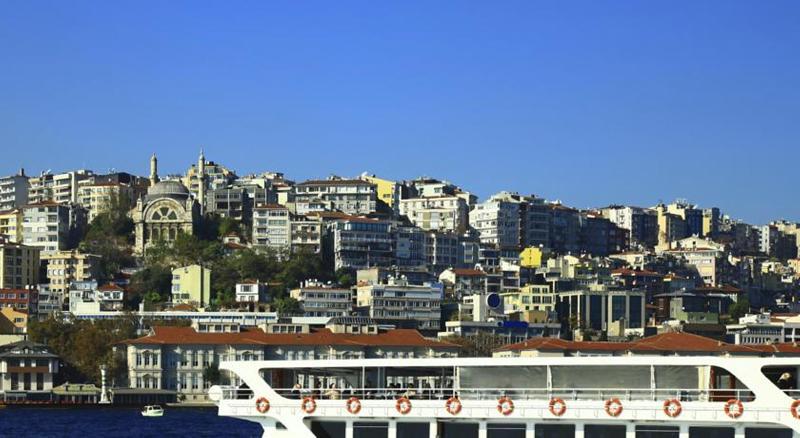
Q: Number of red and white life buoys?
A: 11